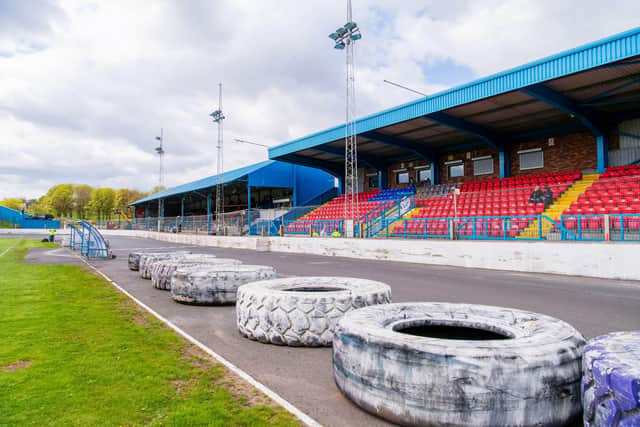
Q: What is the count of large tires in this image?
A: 7